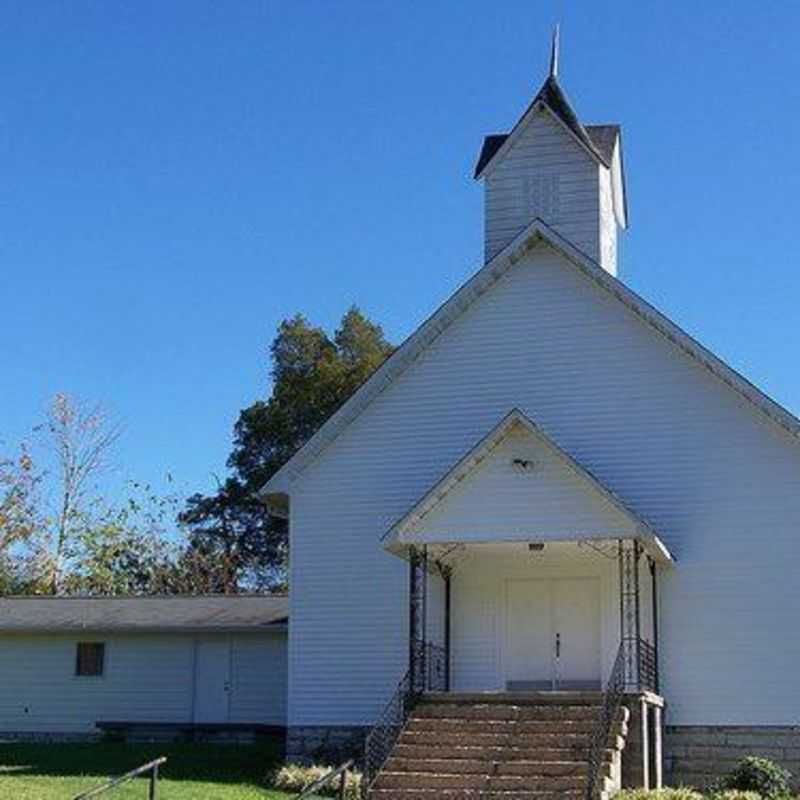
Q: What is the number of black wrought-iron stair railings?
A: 2